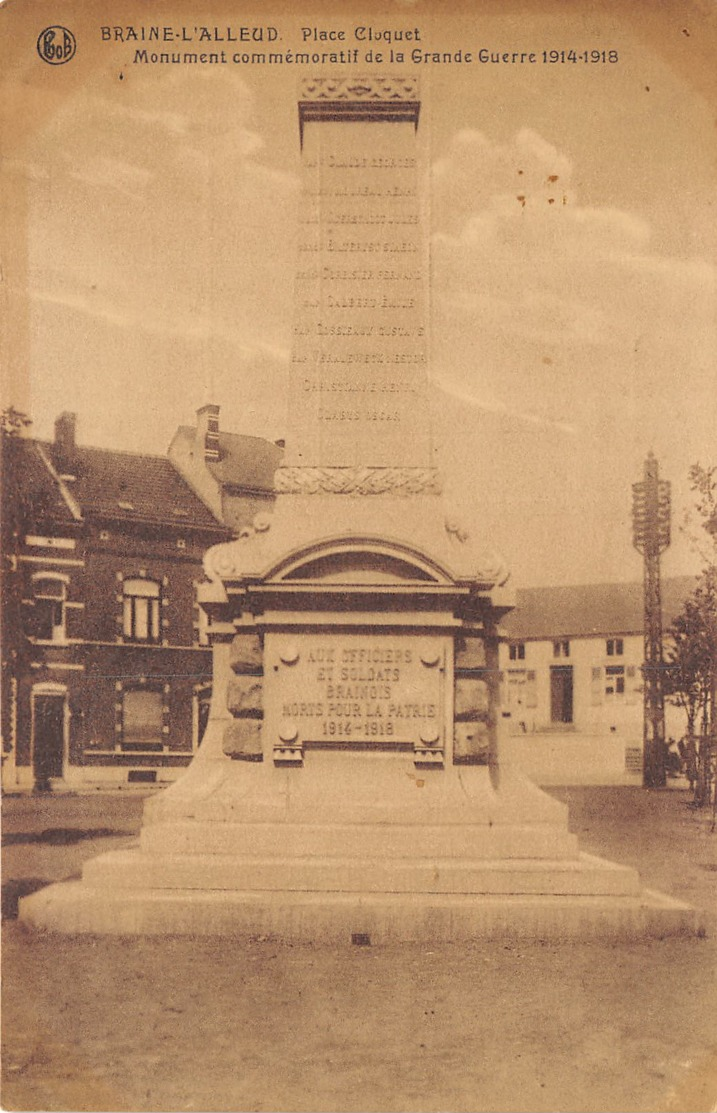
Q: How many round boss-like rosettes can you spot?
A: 4